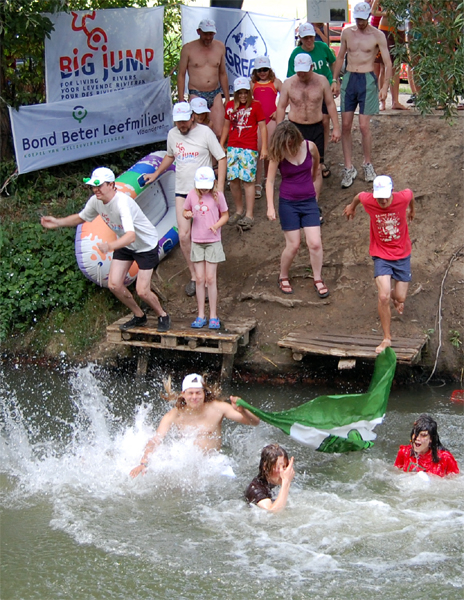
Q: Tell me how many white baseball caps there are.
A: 12